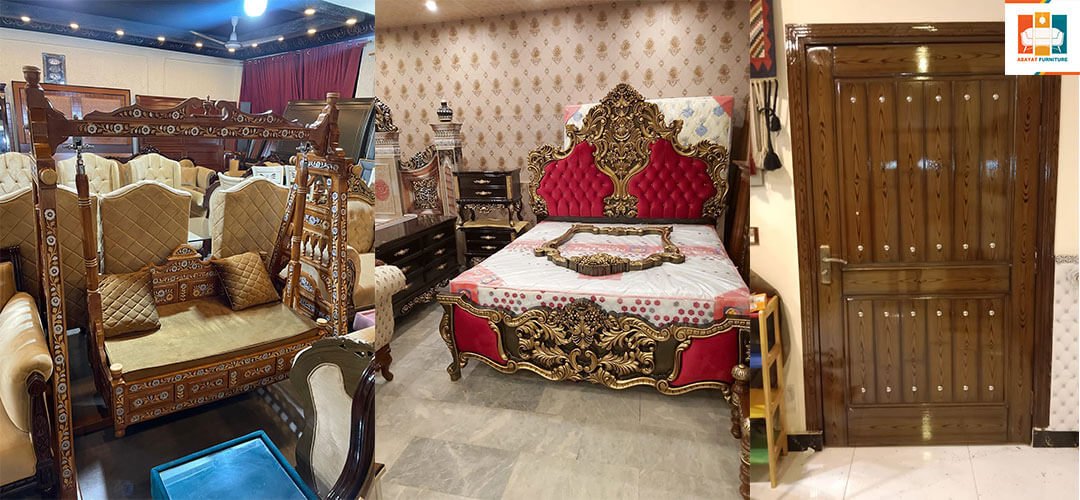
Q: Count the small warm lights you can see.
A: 11